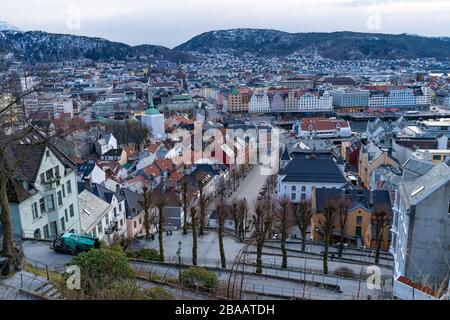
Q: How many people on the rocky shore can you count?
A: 0